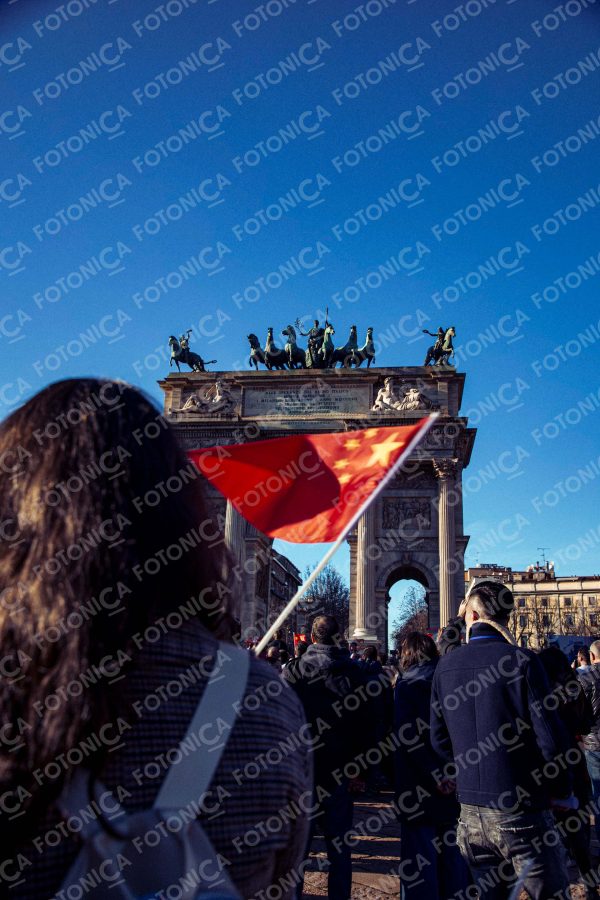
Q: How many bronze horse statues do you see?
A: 8